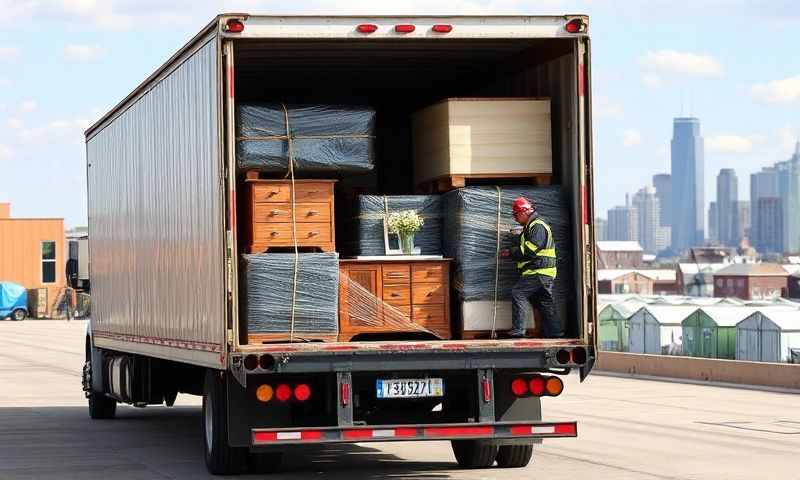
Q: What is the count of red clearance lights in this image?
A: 5